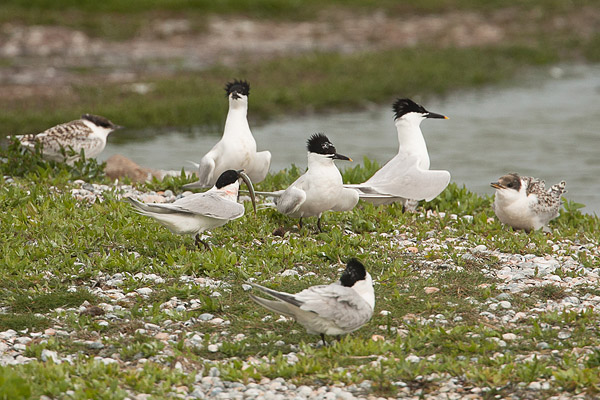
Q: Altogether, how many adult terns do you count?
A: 5